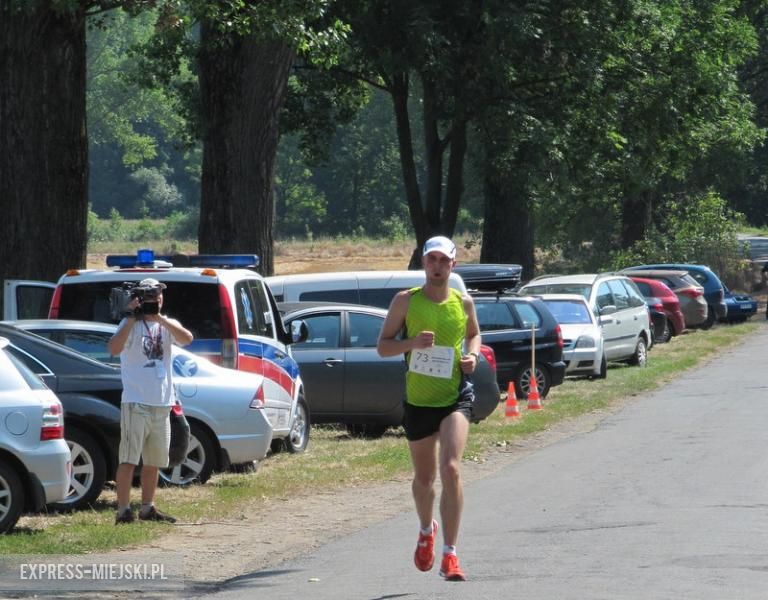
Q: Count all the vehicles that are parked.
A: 14